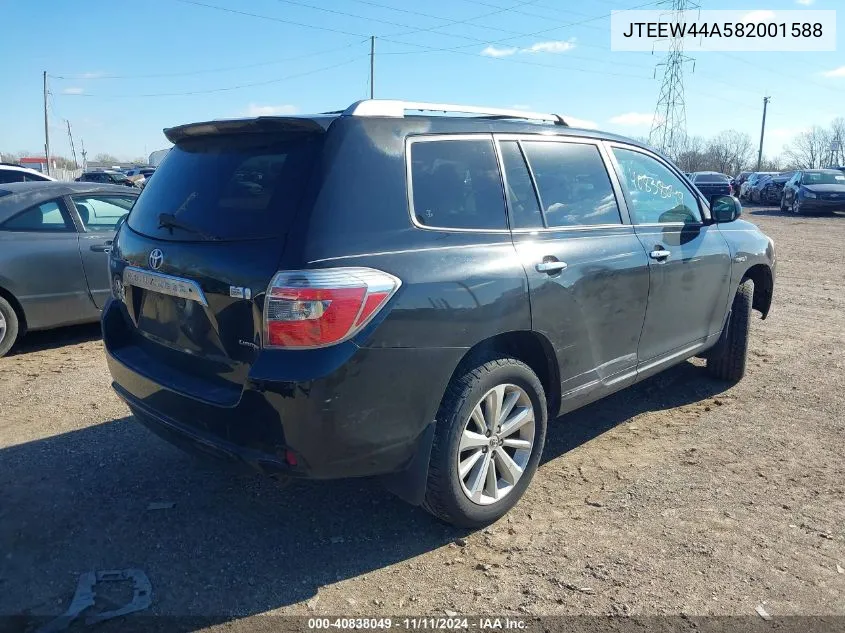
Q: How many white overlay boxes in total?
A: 1